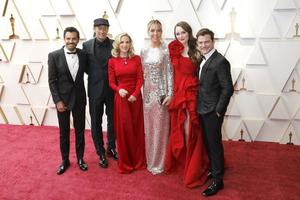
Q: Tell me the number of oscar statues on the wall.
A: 11